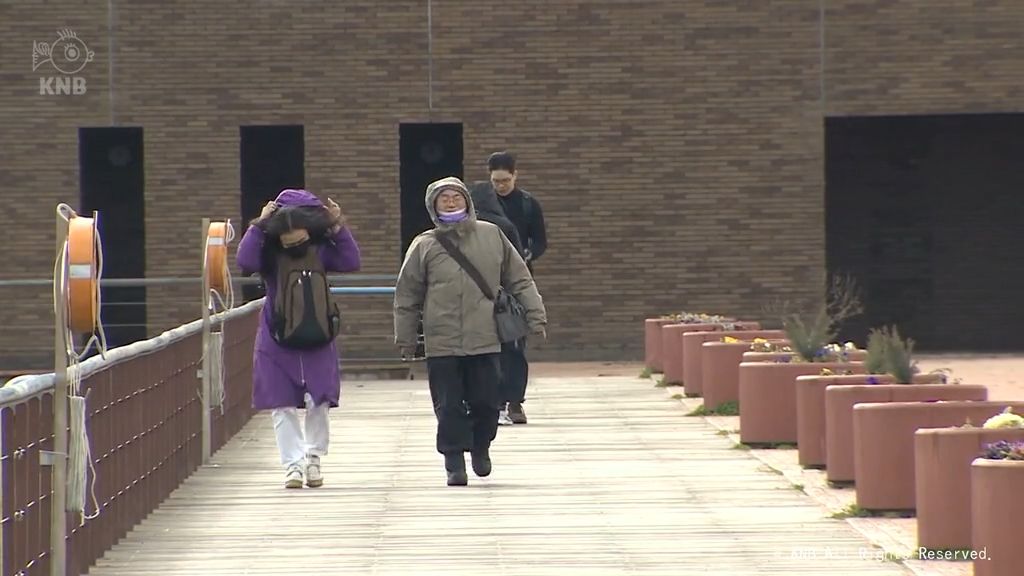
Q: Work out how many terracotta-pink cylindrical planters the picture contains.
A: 11